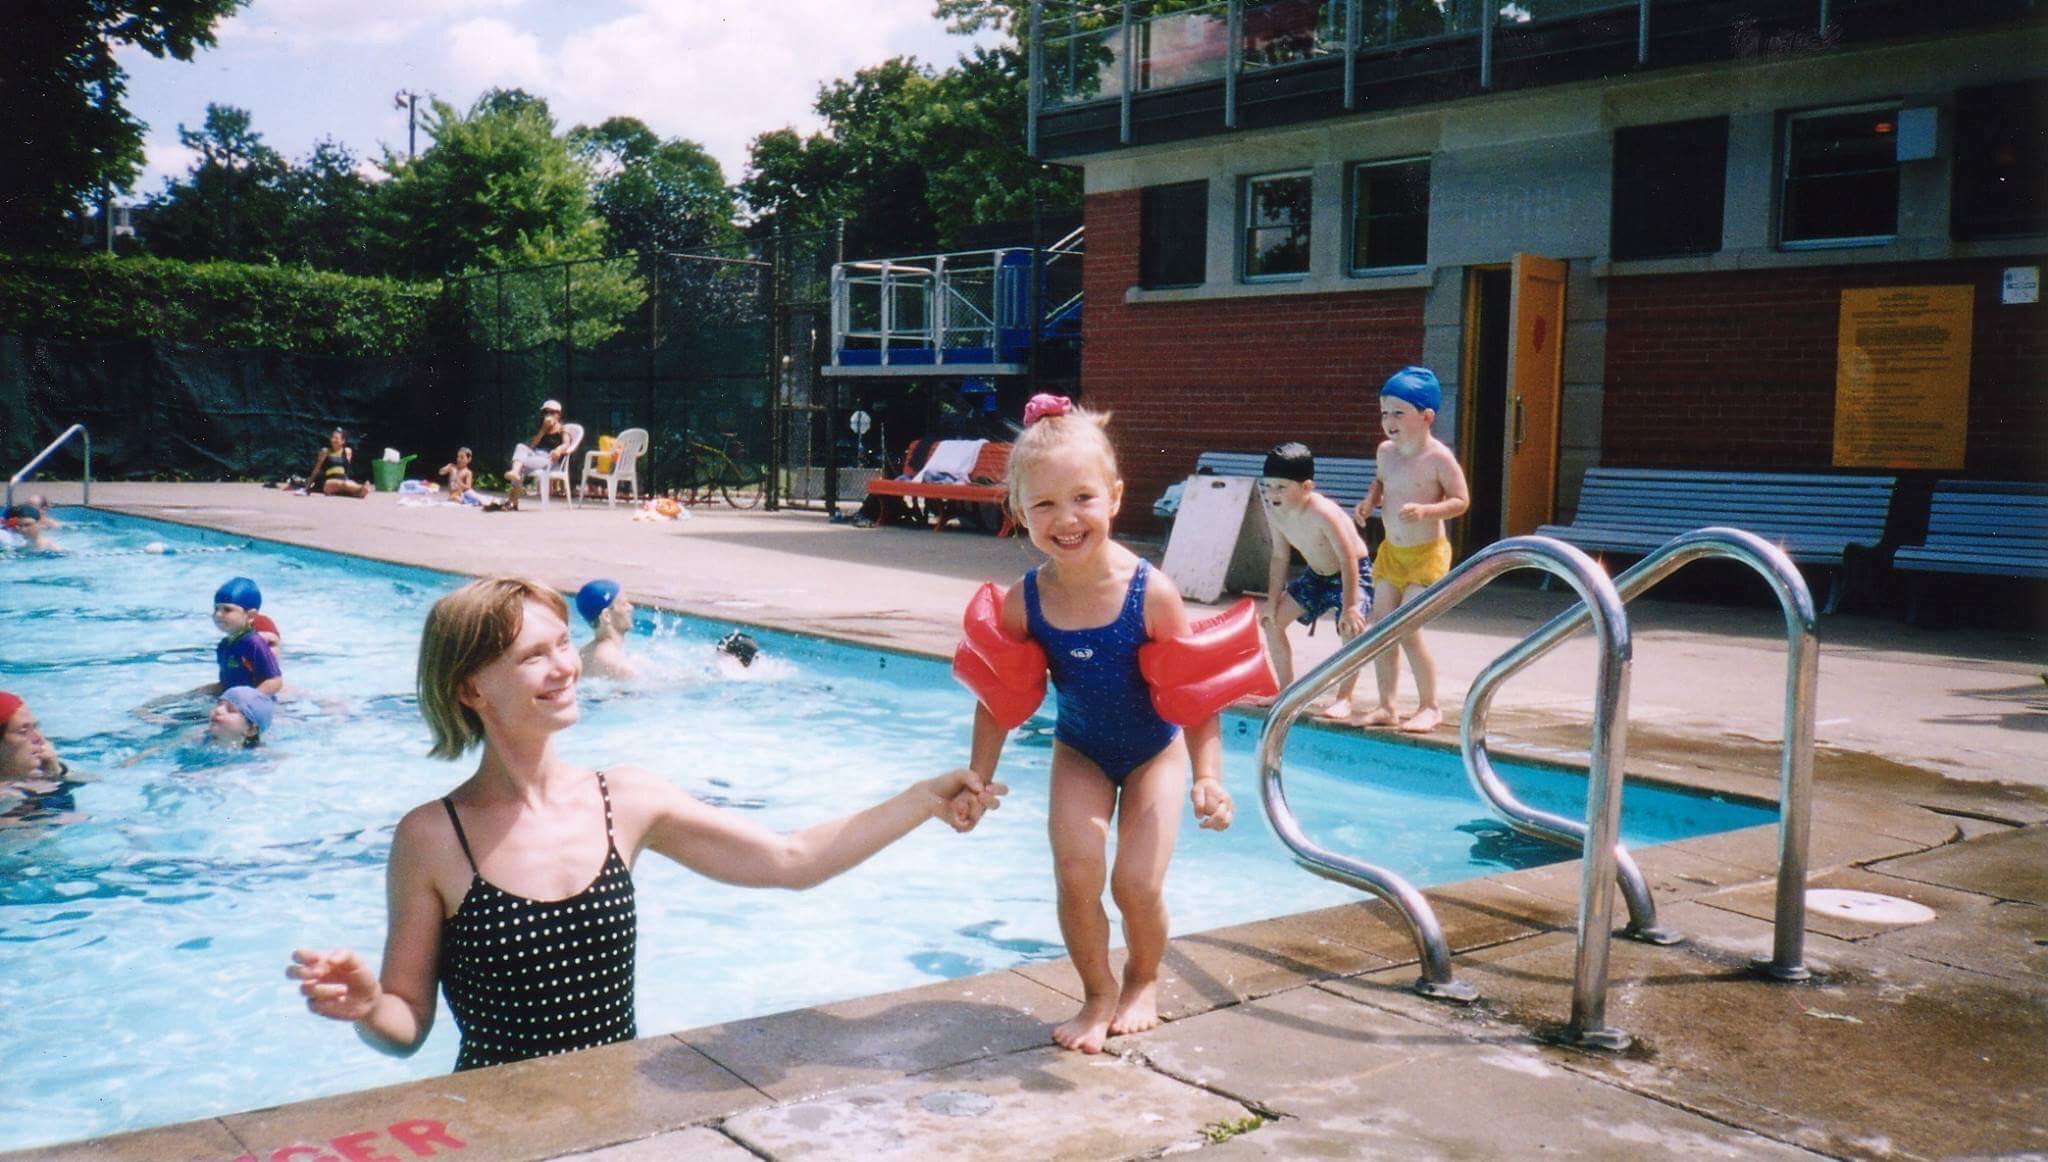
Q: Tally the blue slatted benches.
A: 3